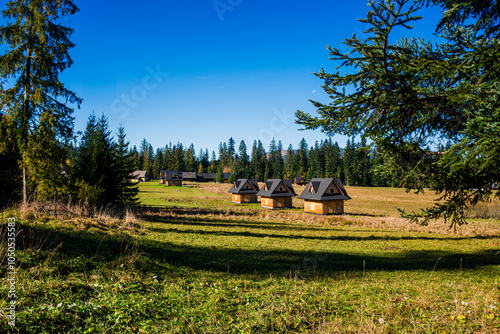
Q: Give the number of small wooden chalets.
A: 3